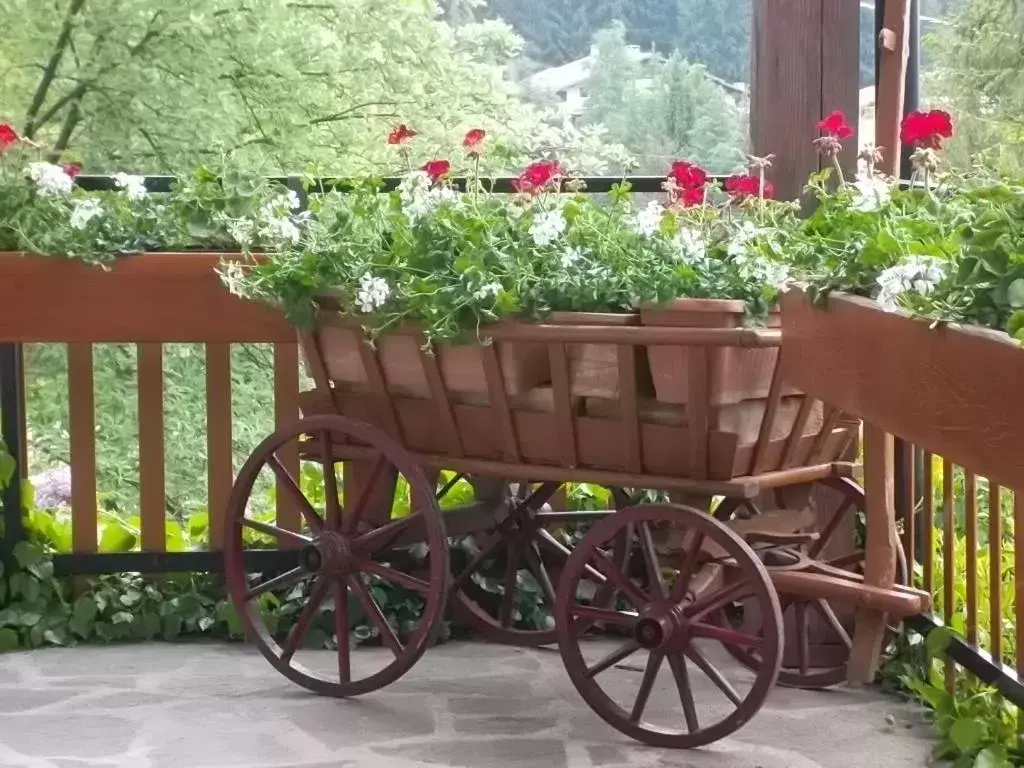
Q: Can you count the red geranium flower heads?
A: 10